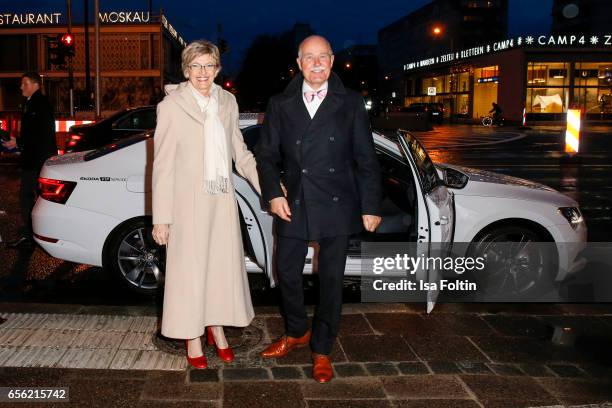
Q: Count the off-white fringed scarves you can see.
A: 1